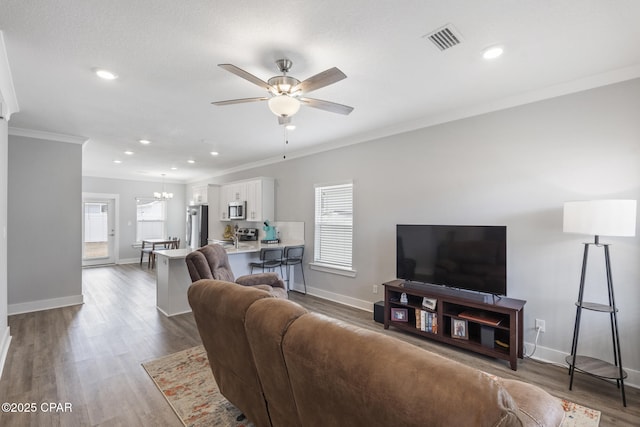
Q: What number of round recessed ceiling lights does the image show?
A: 9